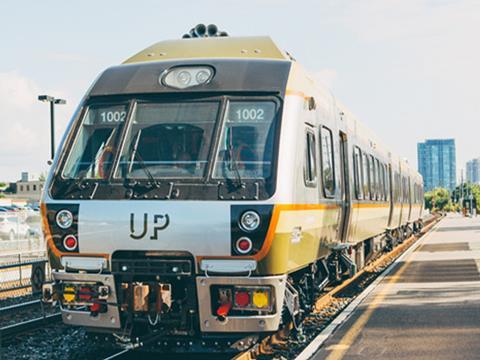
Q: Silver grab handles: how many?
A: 2